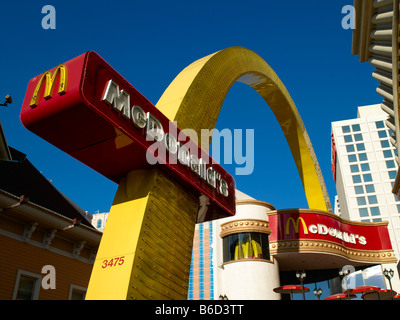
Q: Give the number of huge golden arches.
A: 1